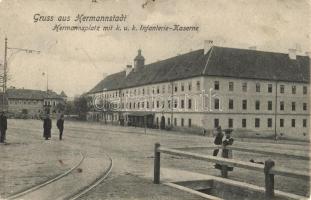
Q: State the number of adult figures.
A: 5